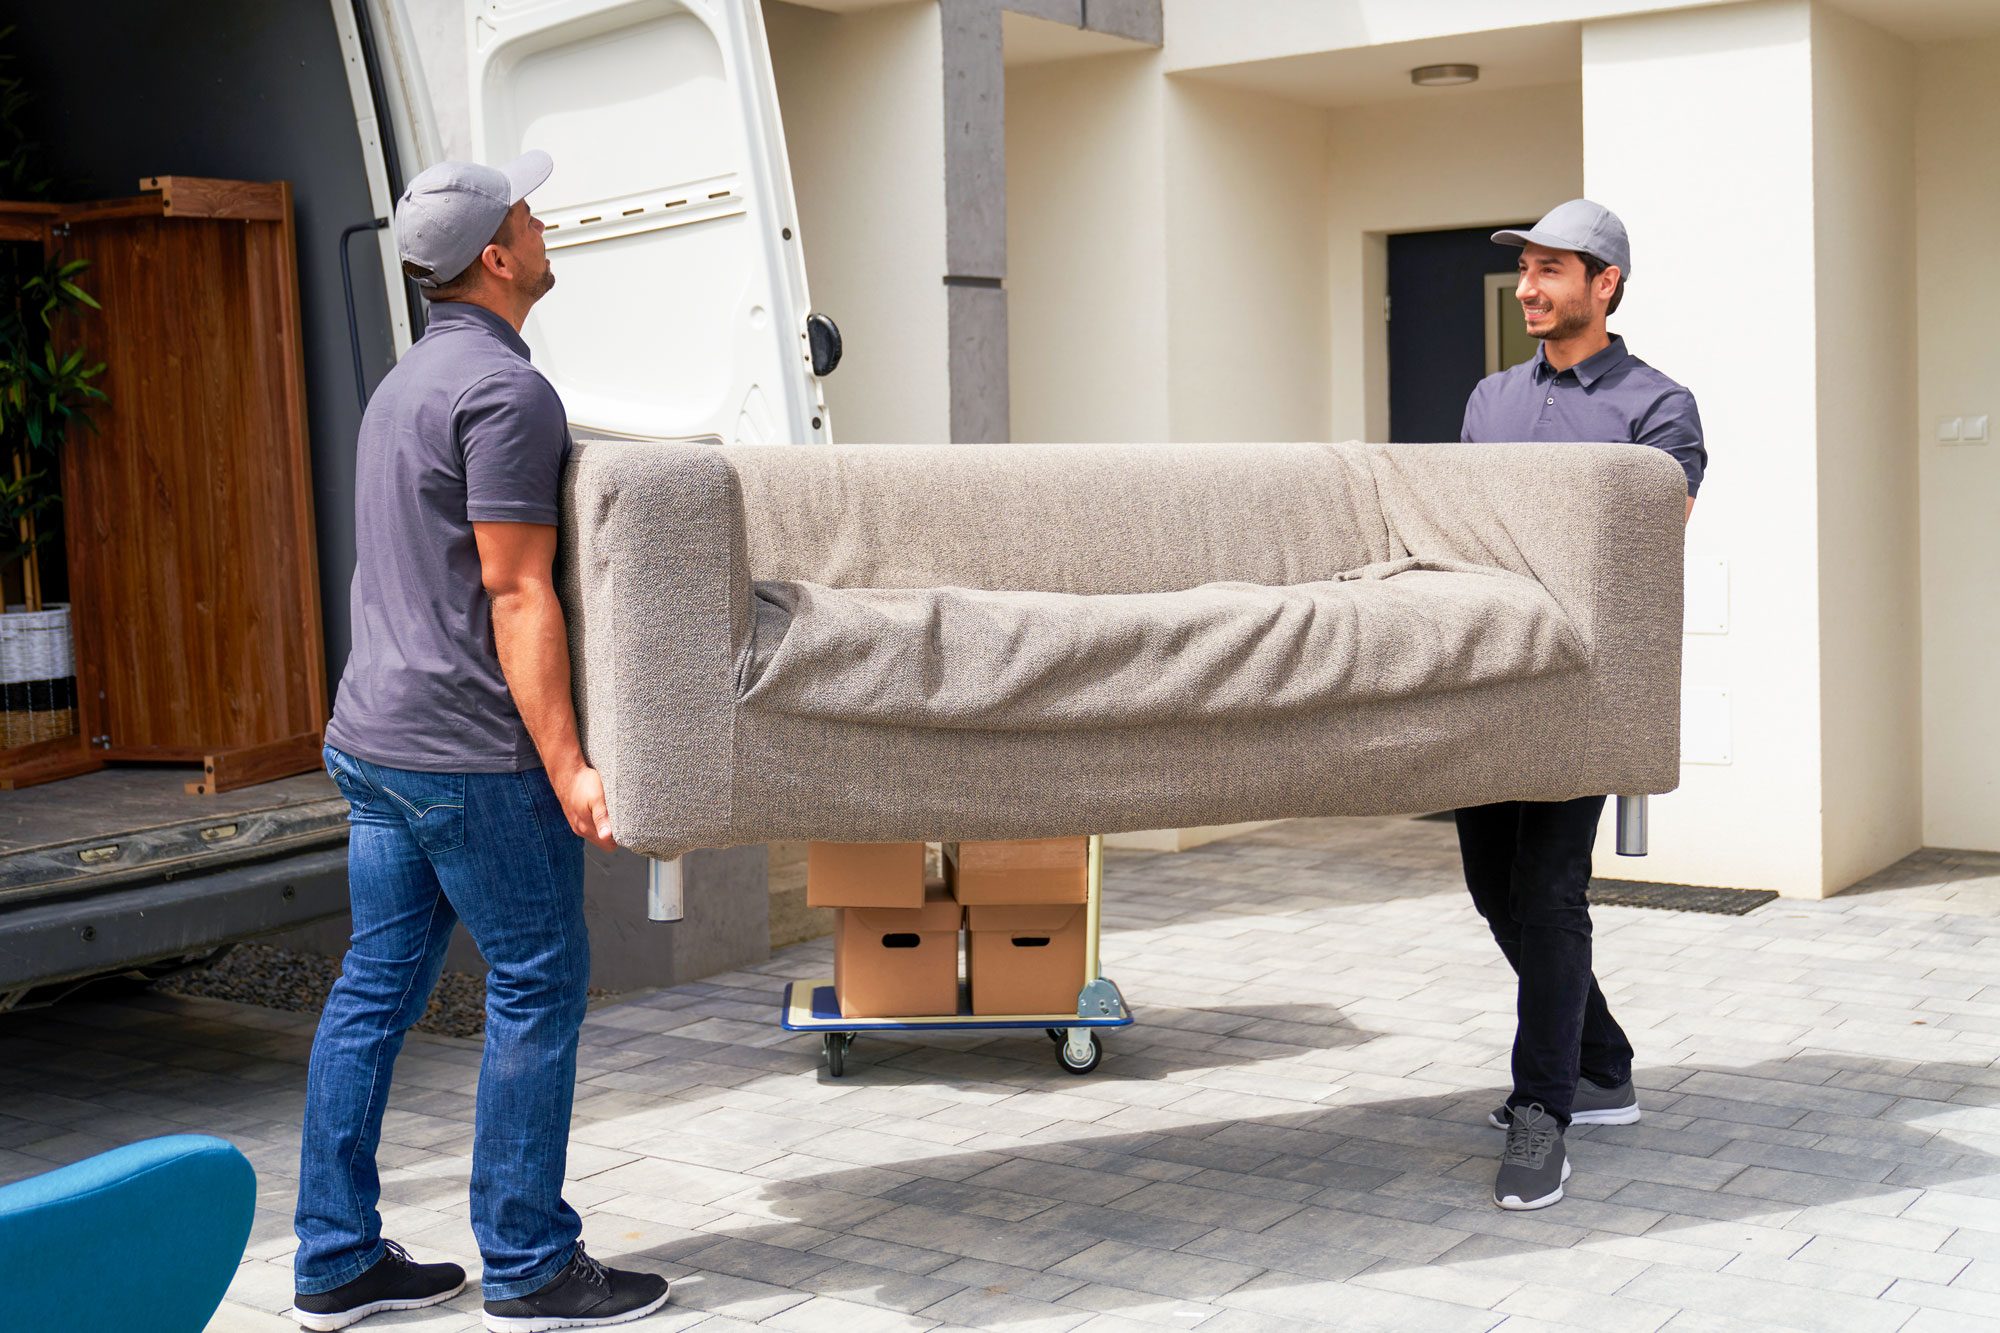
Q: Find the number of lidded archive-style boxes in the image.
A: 2